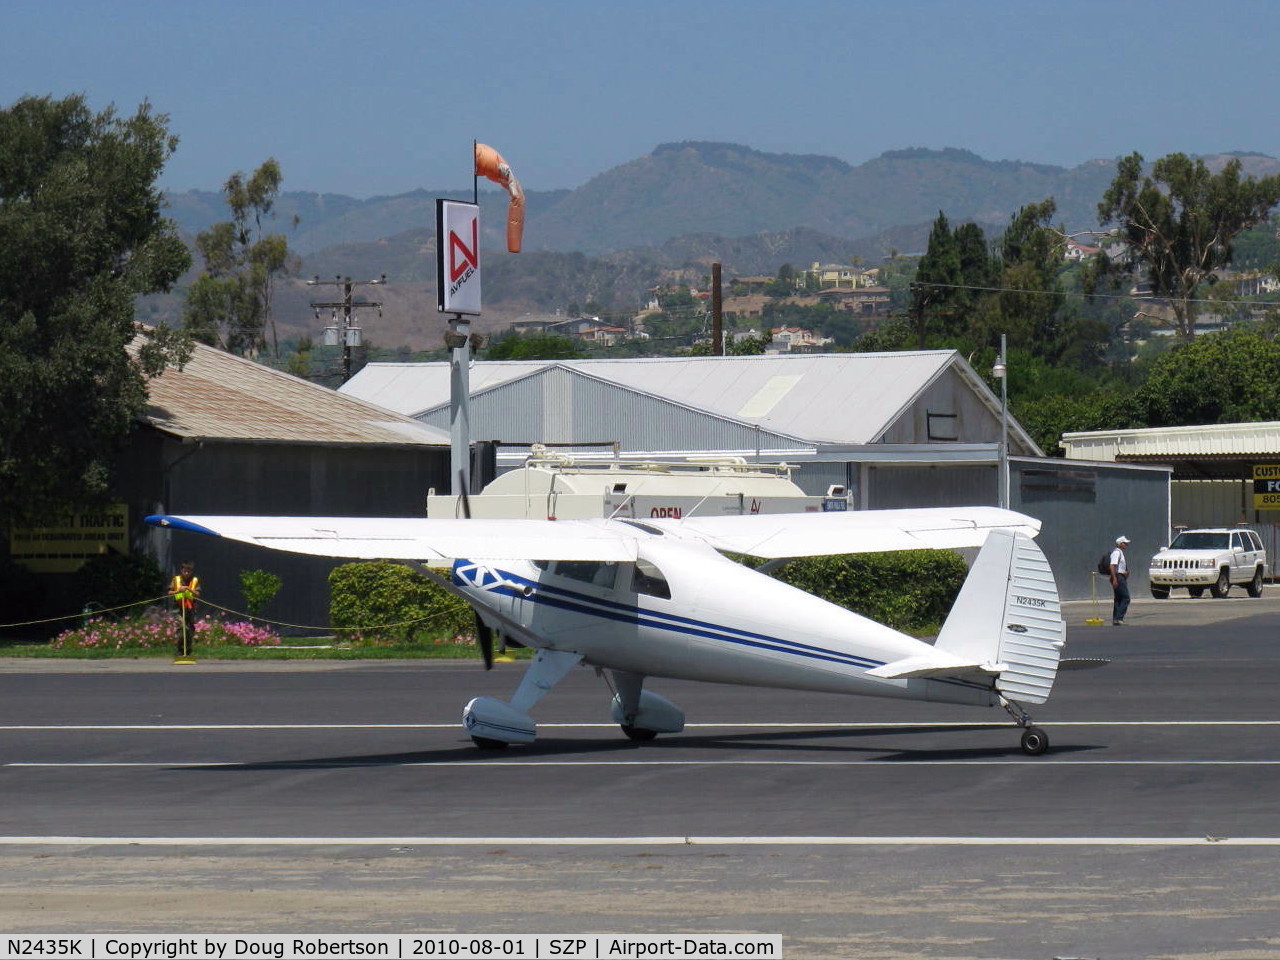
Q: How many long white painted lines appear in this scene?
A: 3